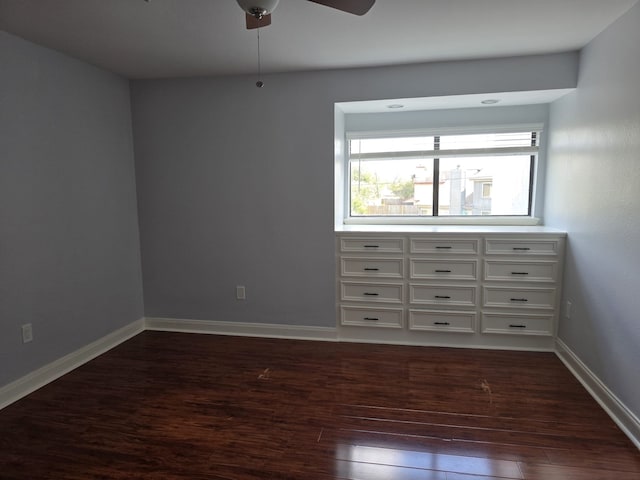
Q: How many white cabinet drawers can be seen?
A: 12